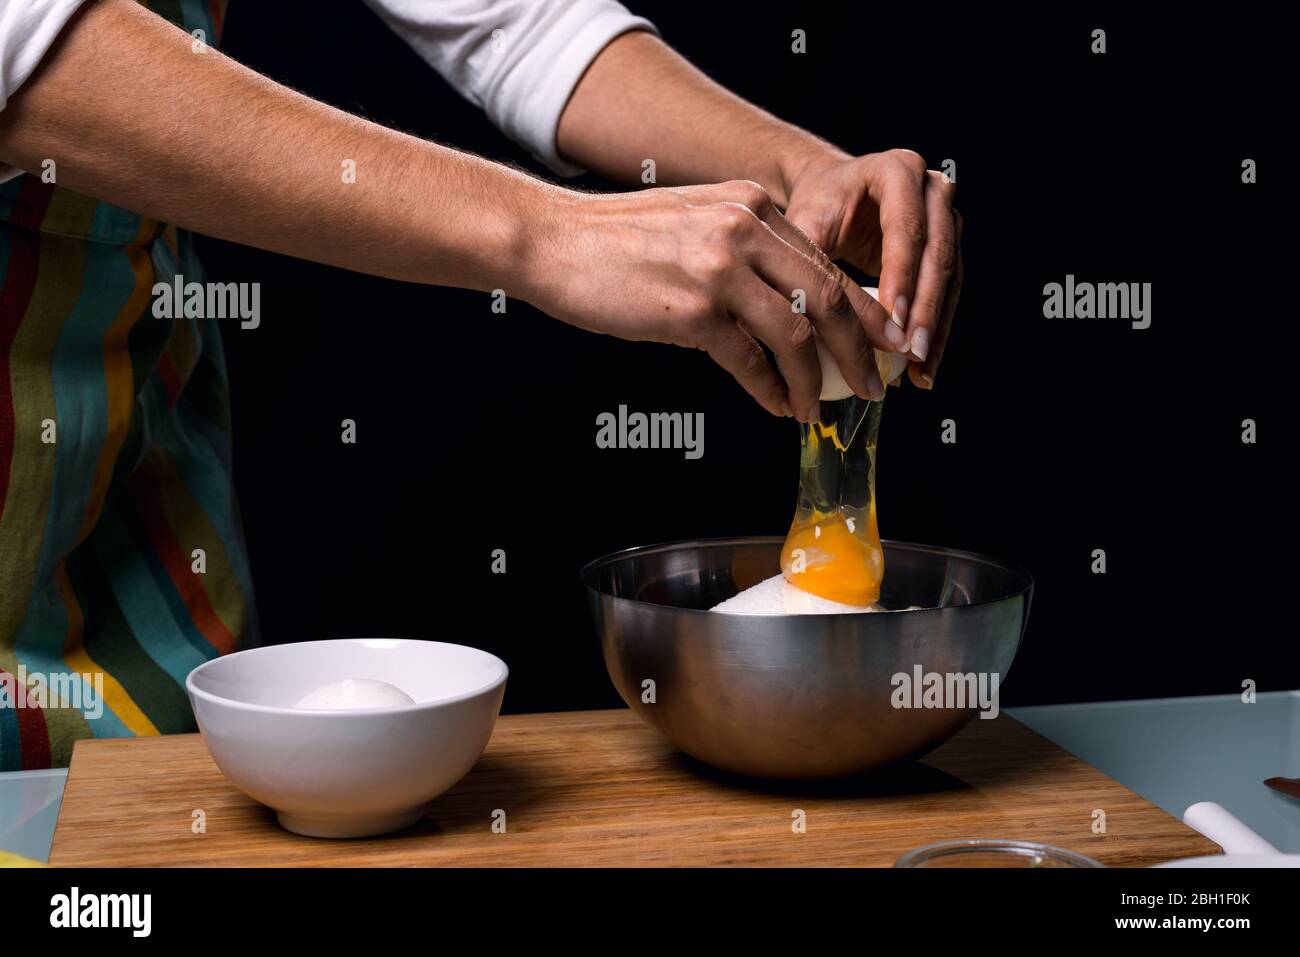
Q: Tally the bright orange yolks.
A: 1